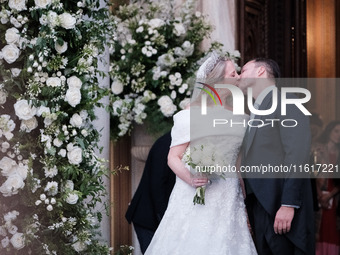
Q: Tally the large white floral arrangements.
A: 2